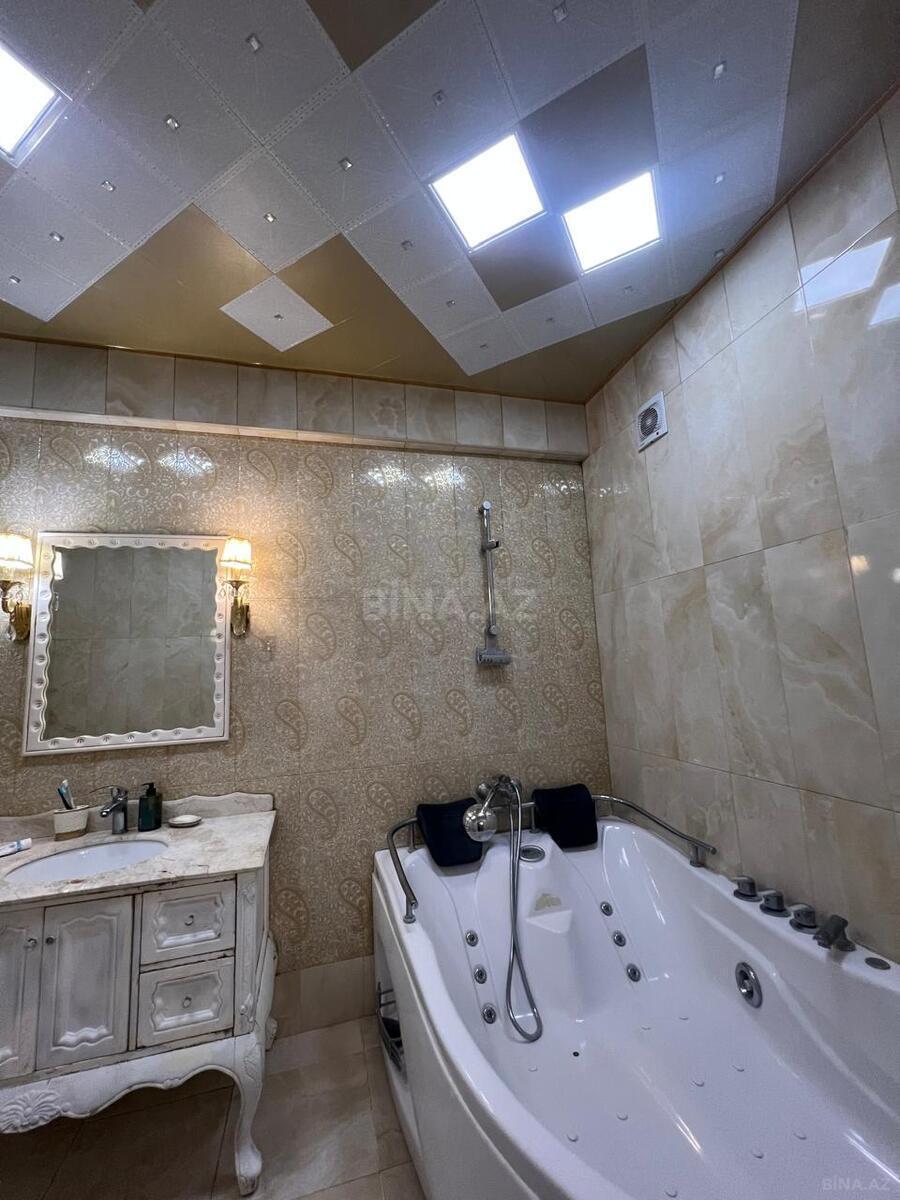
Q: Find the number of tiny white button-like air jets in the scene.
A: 10